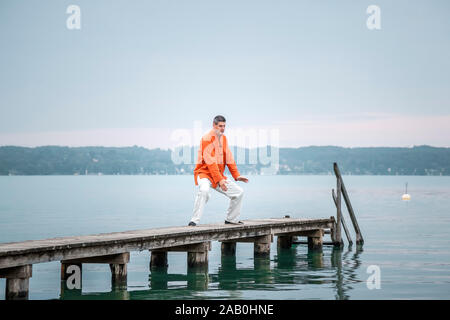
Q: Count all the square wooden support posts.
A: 9